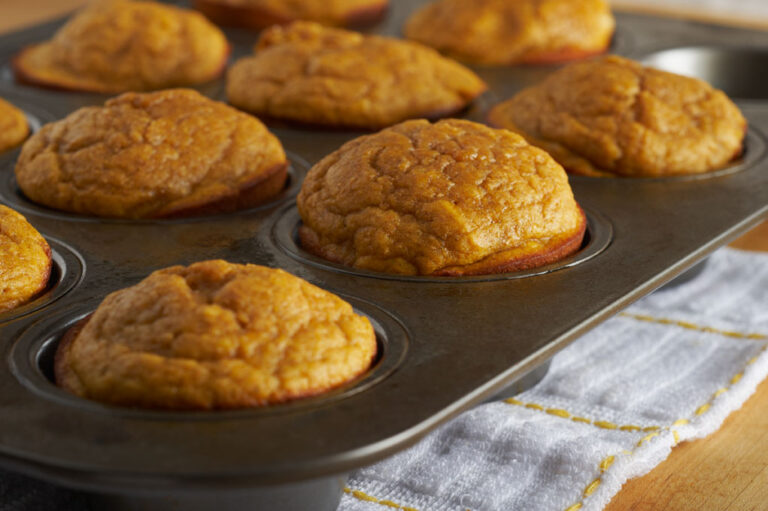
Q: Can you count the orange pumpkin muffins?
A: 10